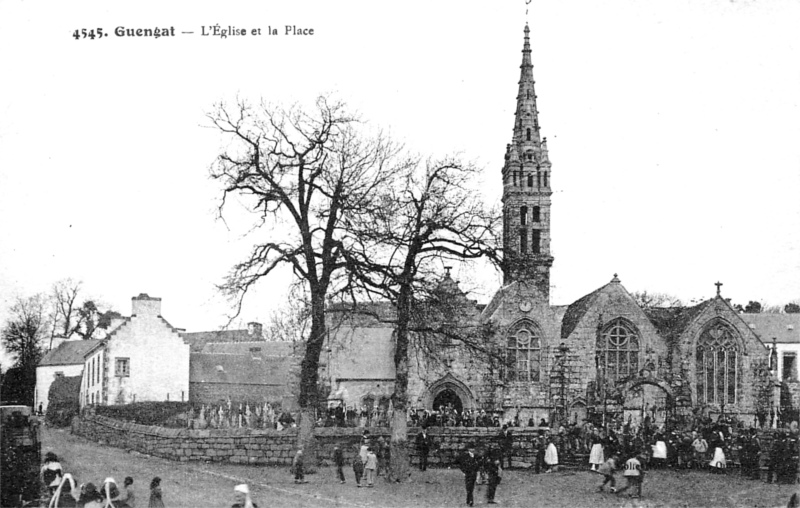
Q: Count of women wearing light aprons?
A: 4